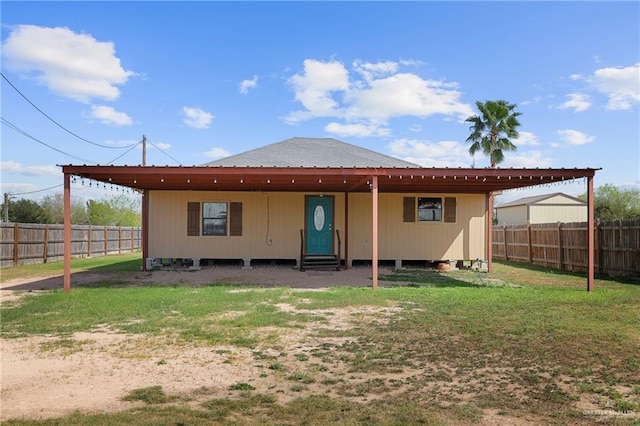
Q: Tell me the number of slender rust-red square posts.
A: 6